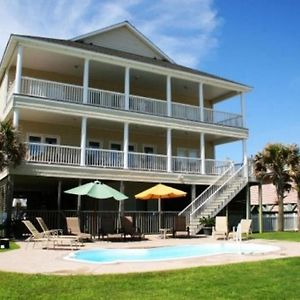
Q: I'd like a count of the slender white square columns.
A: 12